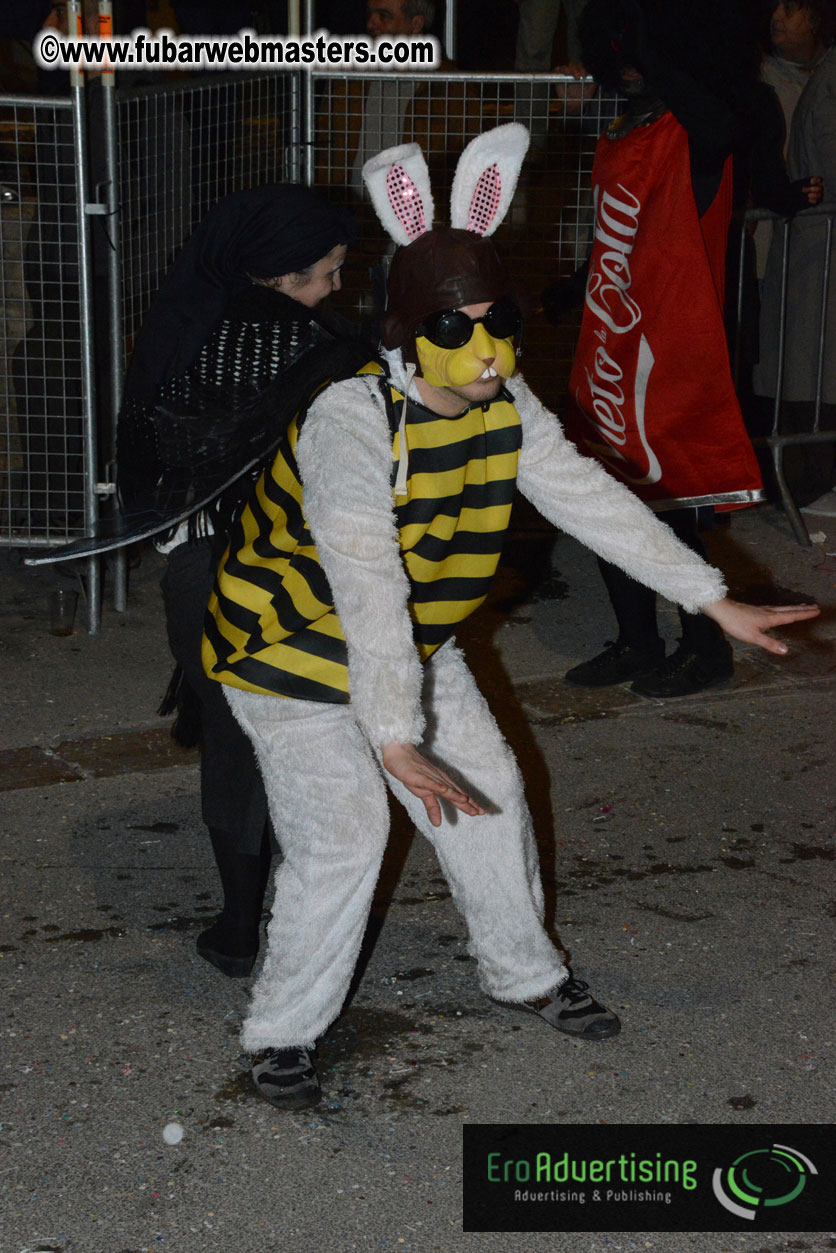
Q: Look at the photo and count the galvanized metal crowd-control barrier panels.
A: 4